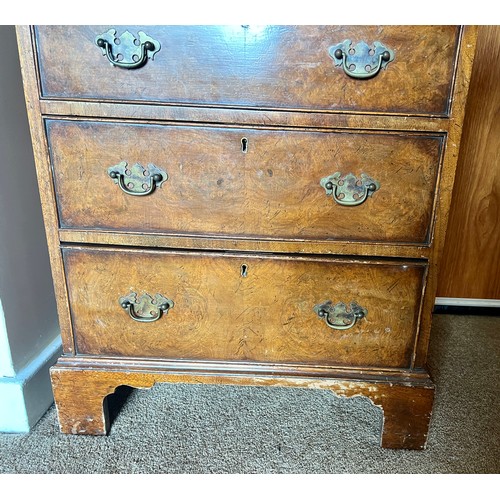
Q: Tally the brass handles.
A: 6